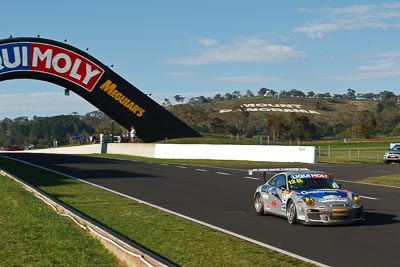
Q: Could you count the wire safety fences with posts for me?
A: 1